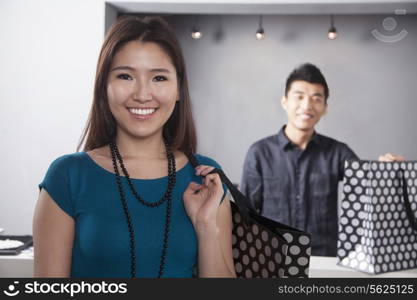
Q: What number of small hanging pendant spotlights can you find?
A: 3